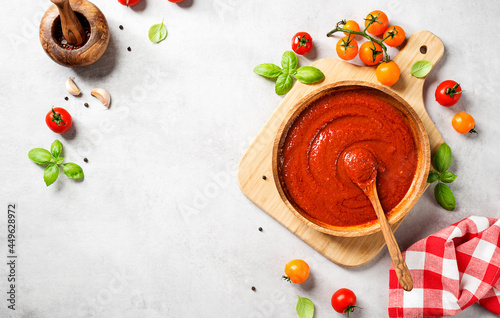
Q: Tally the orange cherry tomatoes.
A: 8